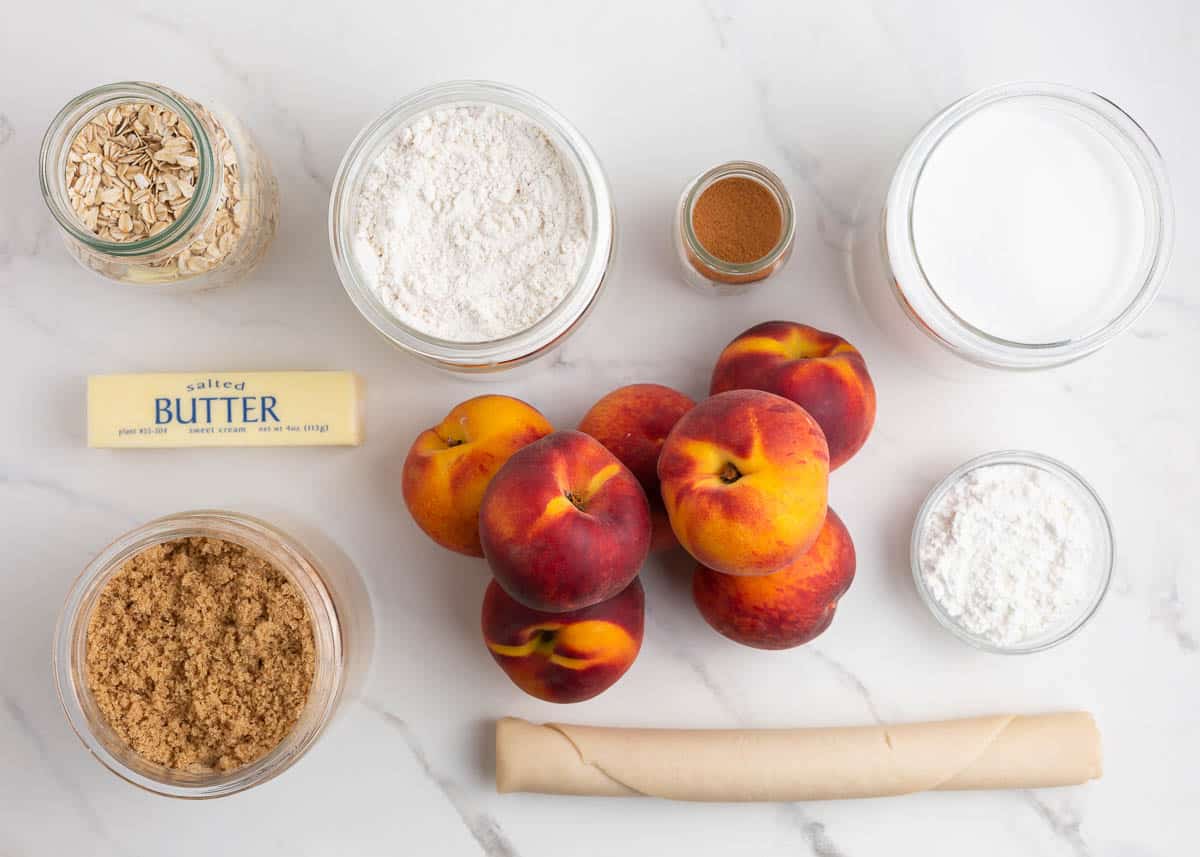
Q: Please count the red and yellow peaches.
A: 7